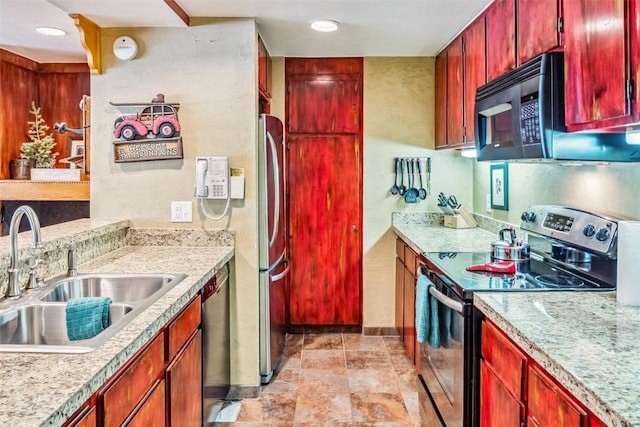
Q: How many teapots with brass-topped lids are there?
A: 0